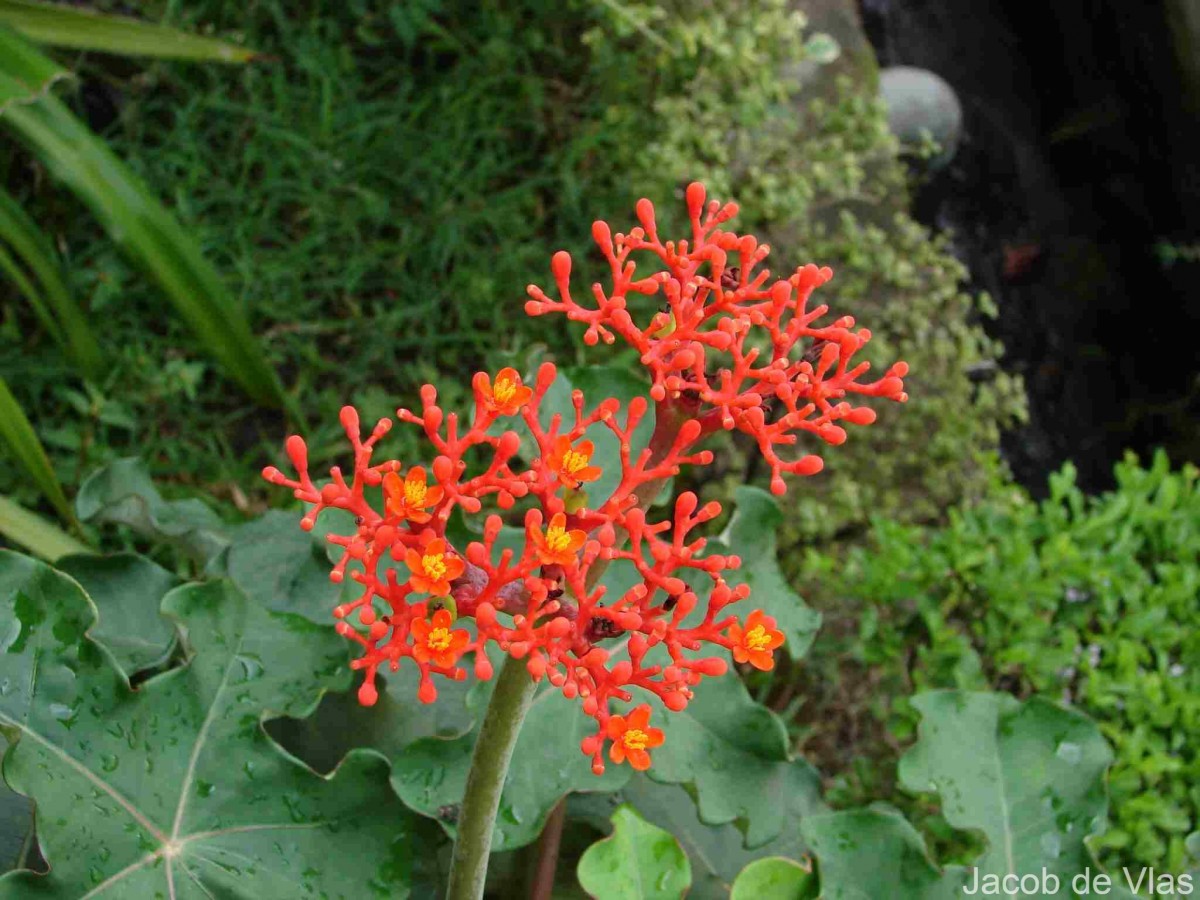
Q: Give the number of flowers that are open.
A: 8